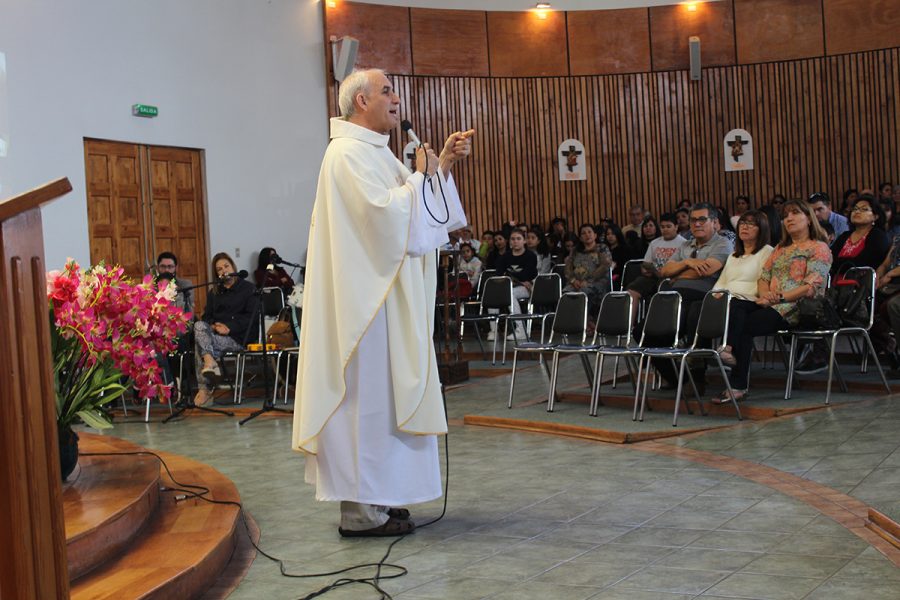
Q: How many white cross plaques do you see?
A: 3